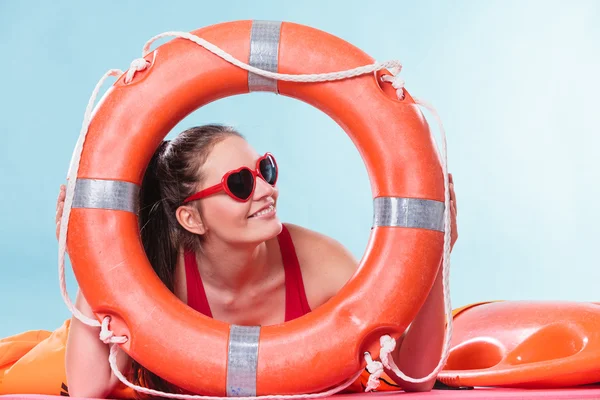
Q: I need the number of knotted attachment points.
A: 4